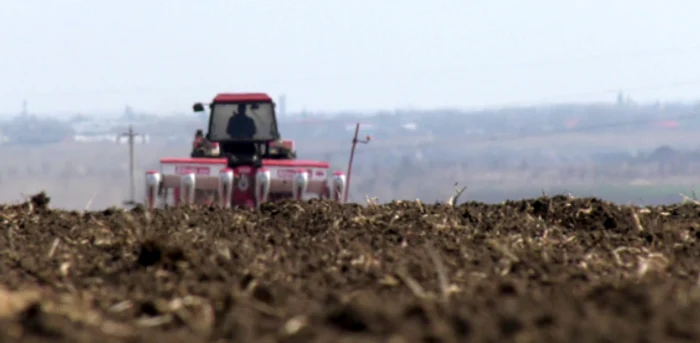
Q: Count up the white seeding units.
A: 6